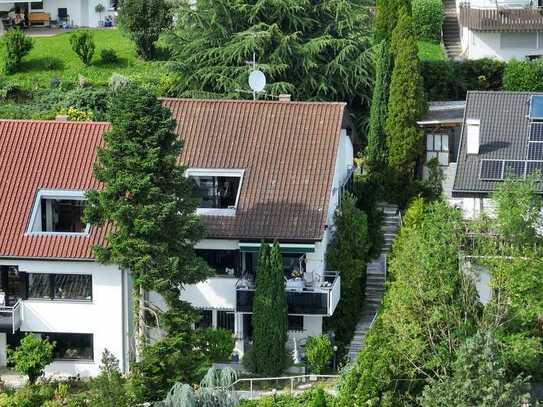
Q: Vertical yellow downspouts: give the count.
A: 0